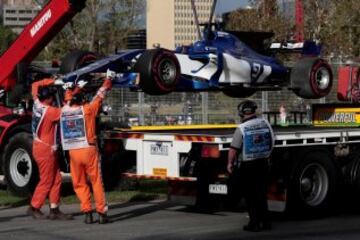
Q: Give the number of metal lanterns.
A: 0